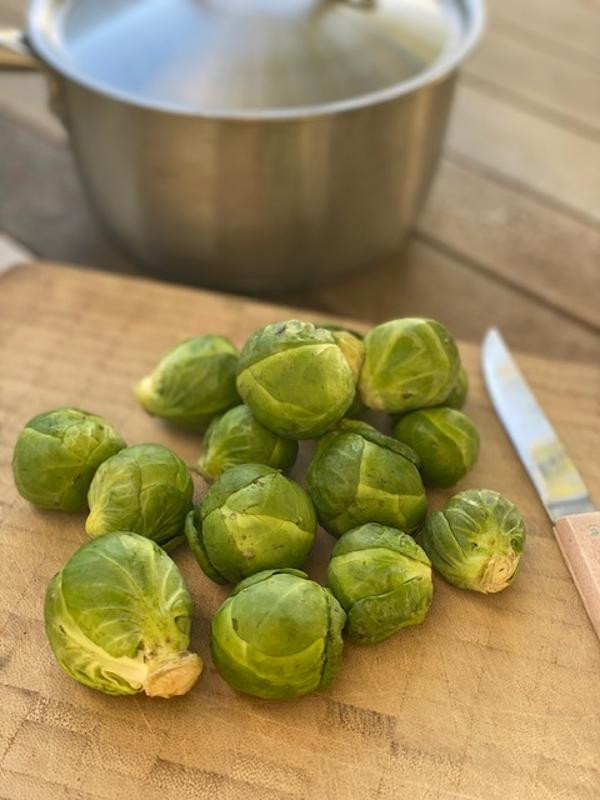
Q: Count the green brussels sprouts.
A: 15